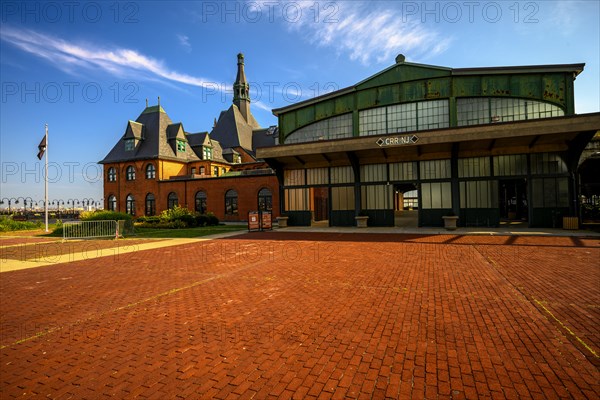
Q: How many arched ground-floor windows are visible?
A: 7